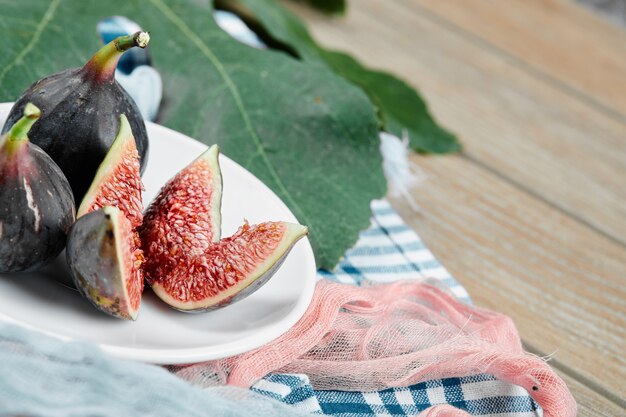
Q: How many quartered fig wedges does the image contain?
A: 4